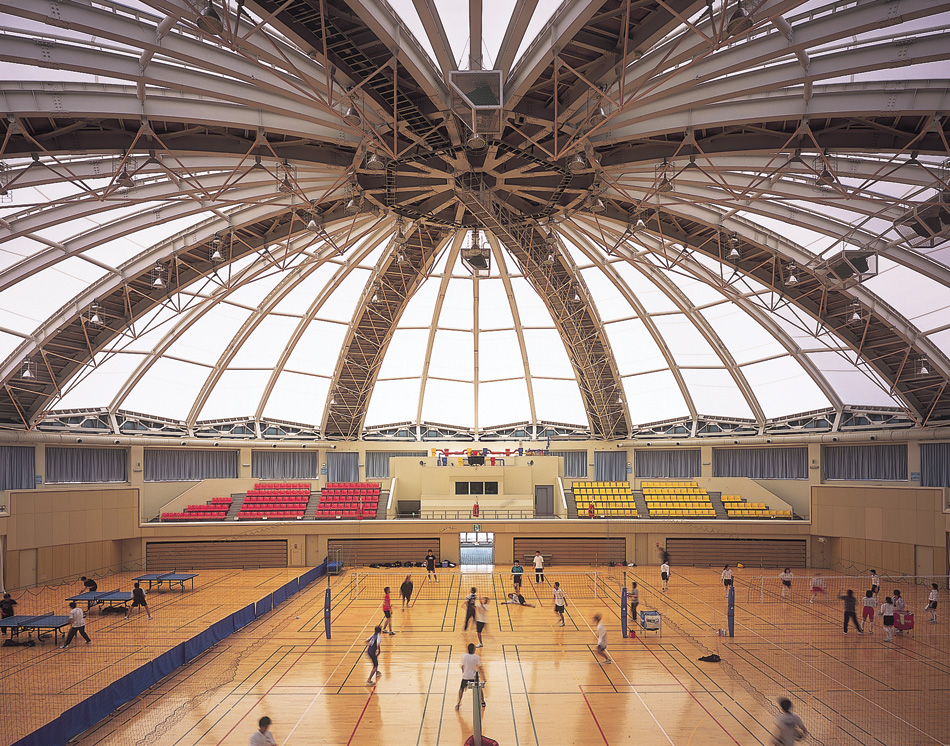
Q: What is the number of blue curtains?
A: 12